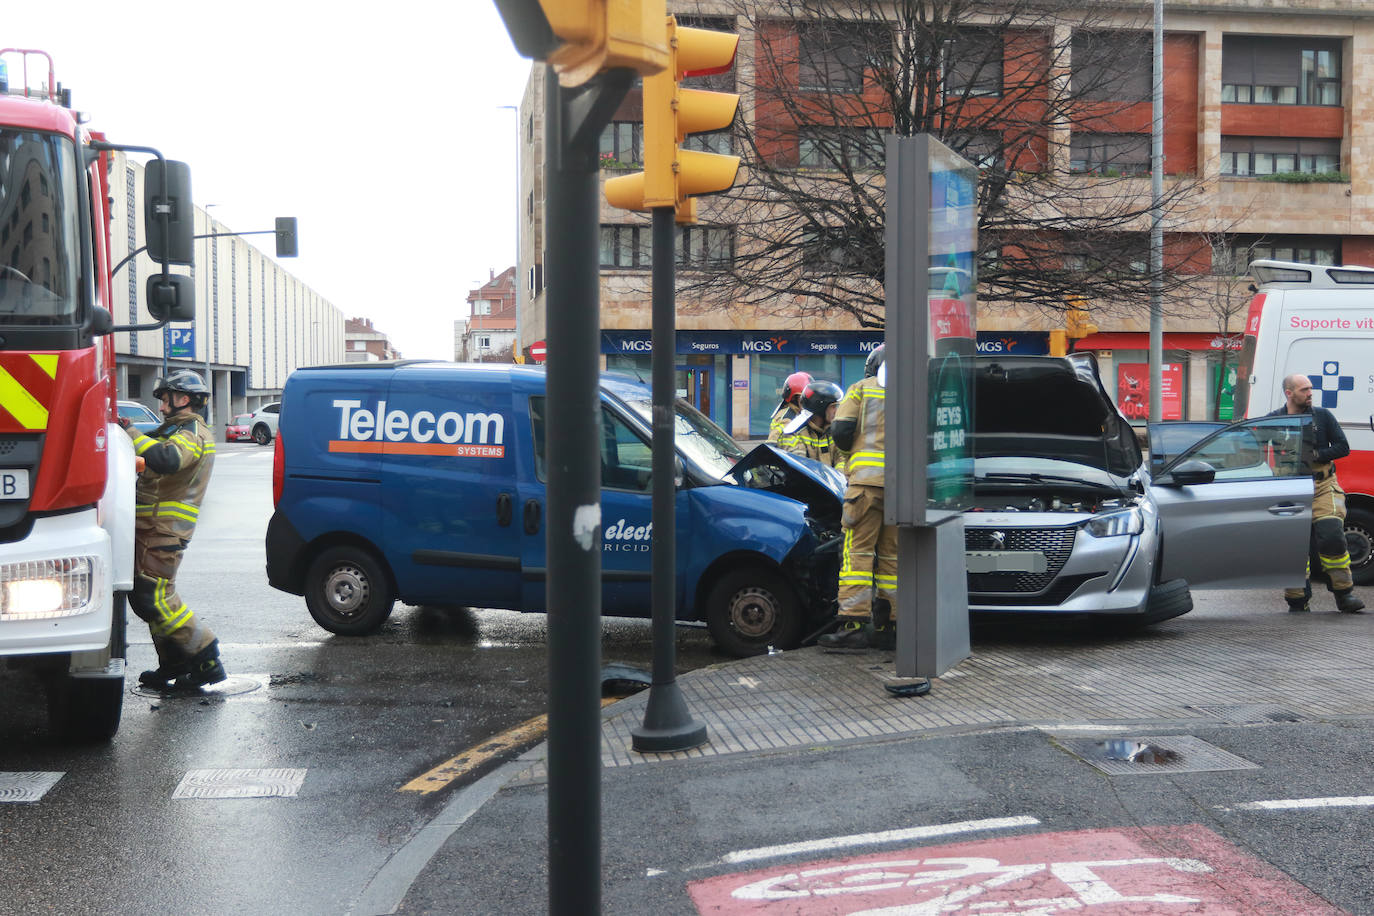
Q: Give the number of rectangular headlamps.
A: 1